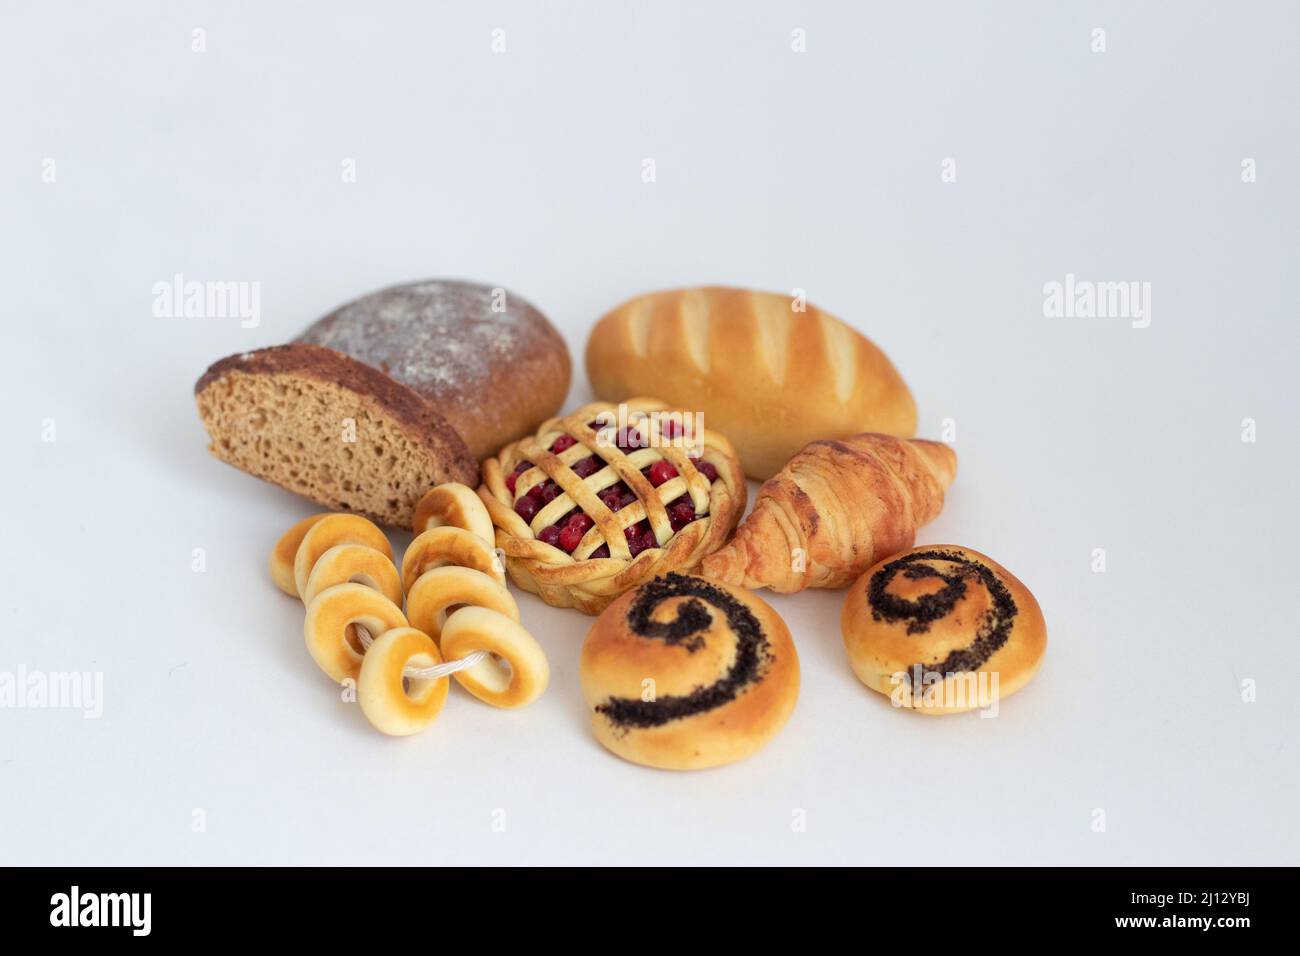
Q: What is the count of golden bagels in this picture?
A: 9